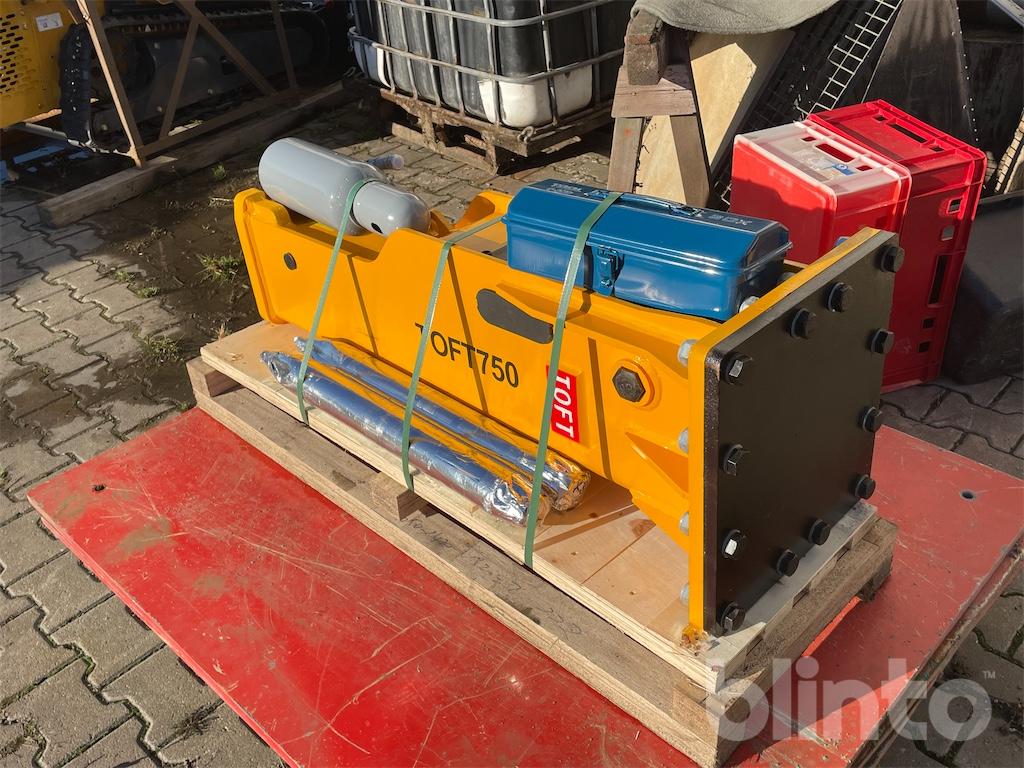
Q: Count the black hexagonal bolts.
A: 13